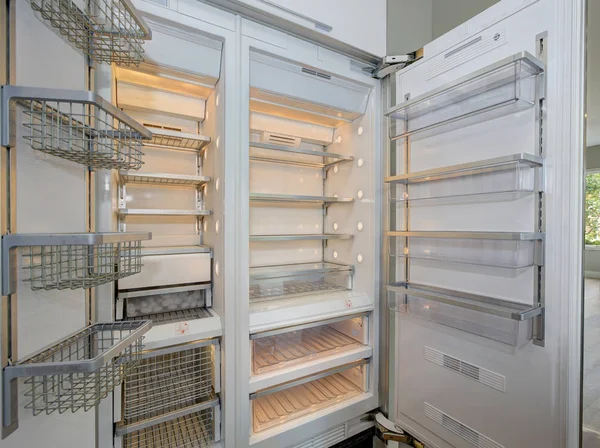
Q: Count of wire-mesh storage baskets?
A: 6